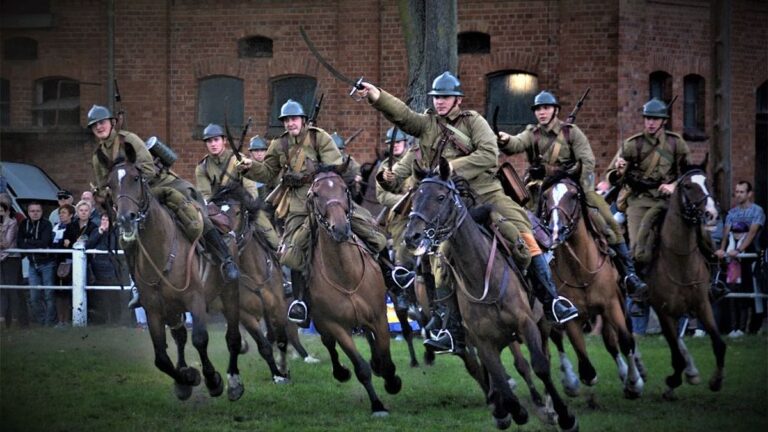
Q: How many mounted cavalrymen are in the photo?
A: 9